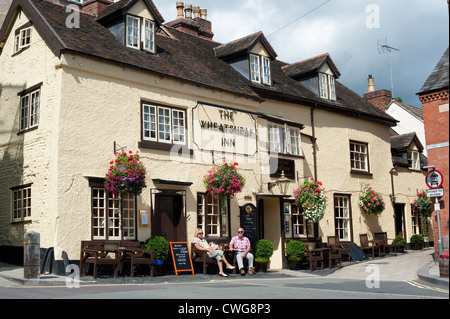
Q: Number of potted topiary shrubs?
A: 5